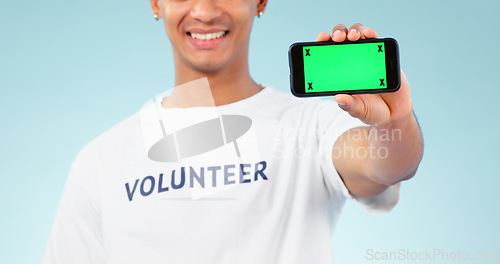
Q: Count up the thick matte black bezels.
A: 2